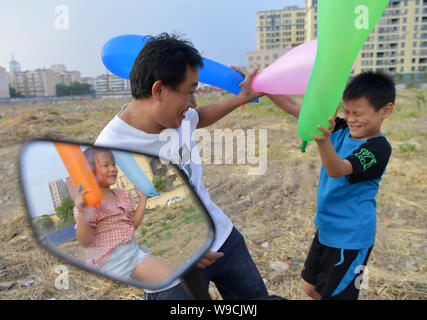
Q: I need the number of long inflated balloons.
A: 5